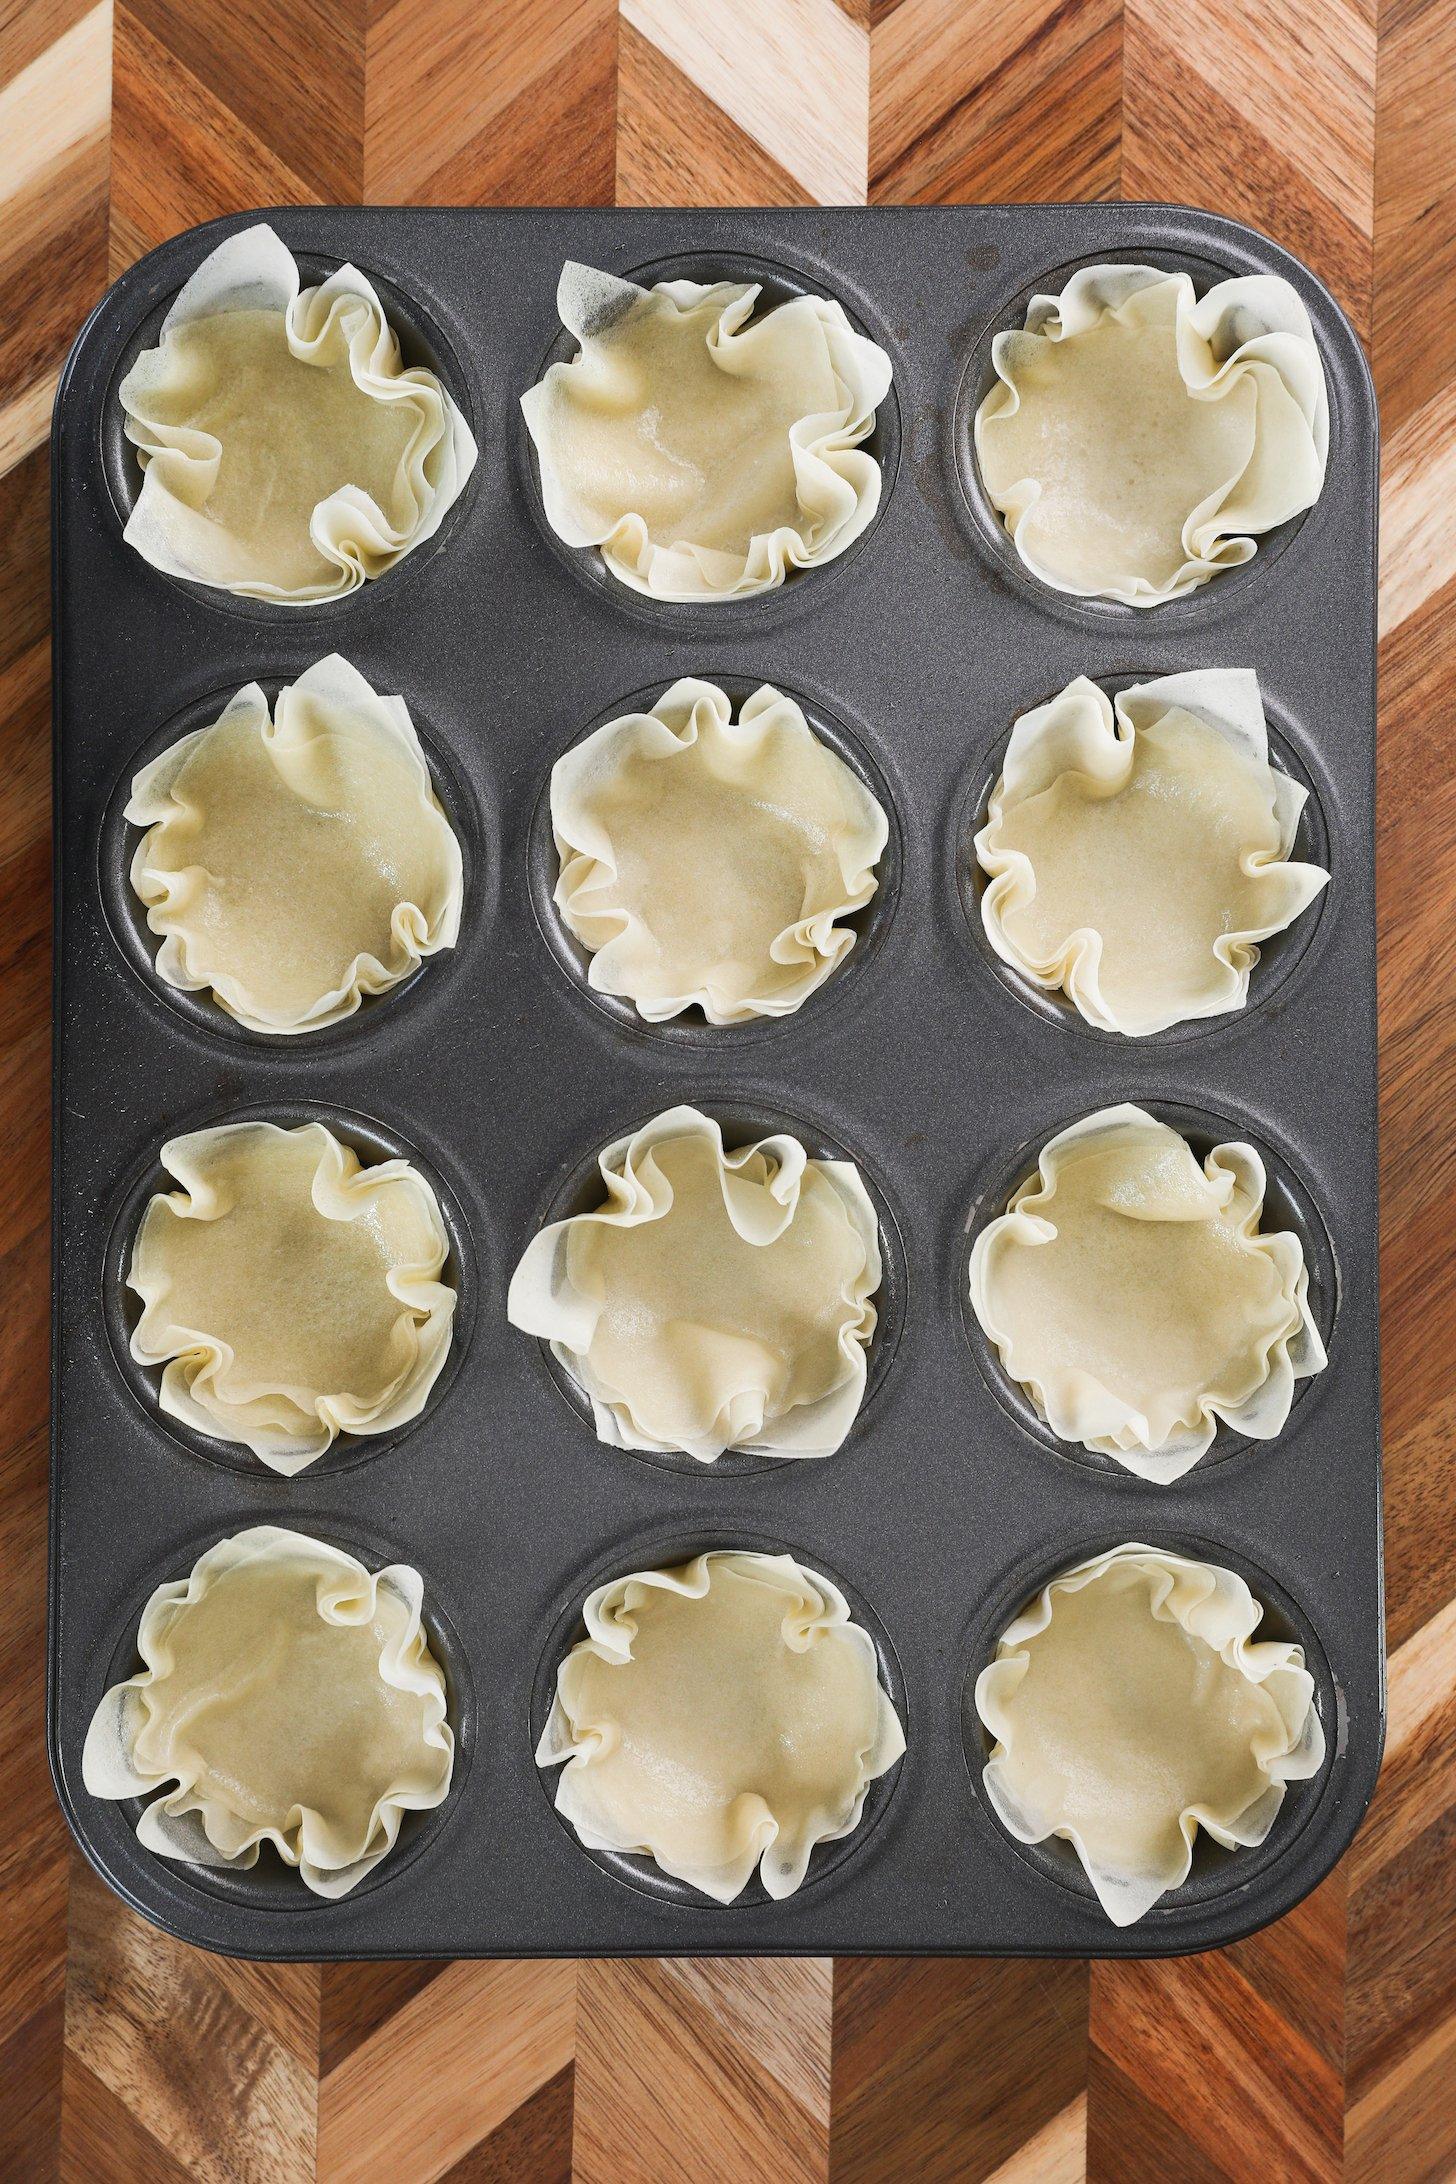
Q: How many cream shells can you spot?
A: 12